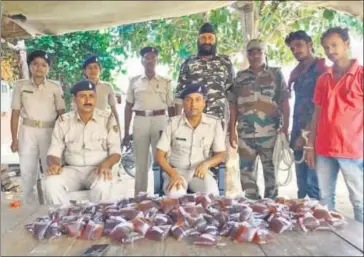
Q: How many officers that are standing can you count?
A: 5